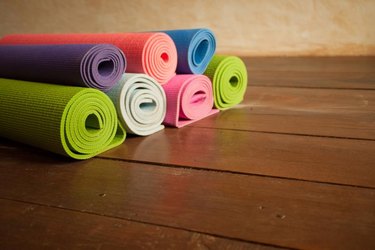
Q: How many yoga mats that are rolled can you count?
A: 7